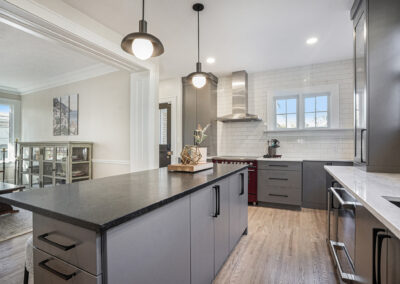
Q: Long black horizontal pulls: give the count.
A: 5